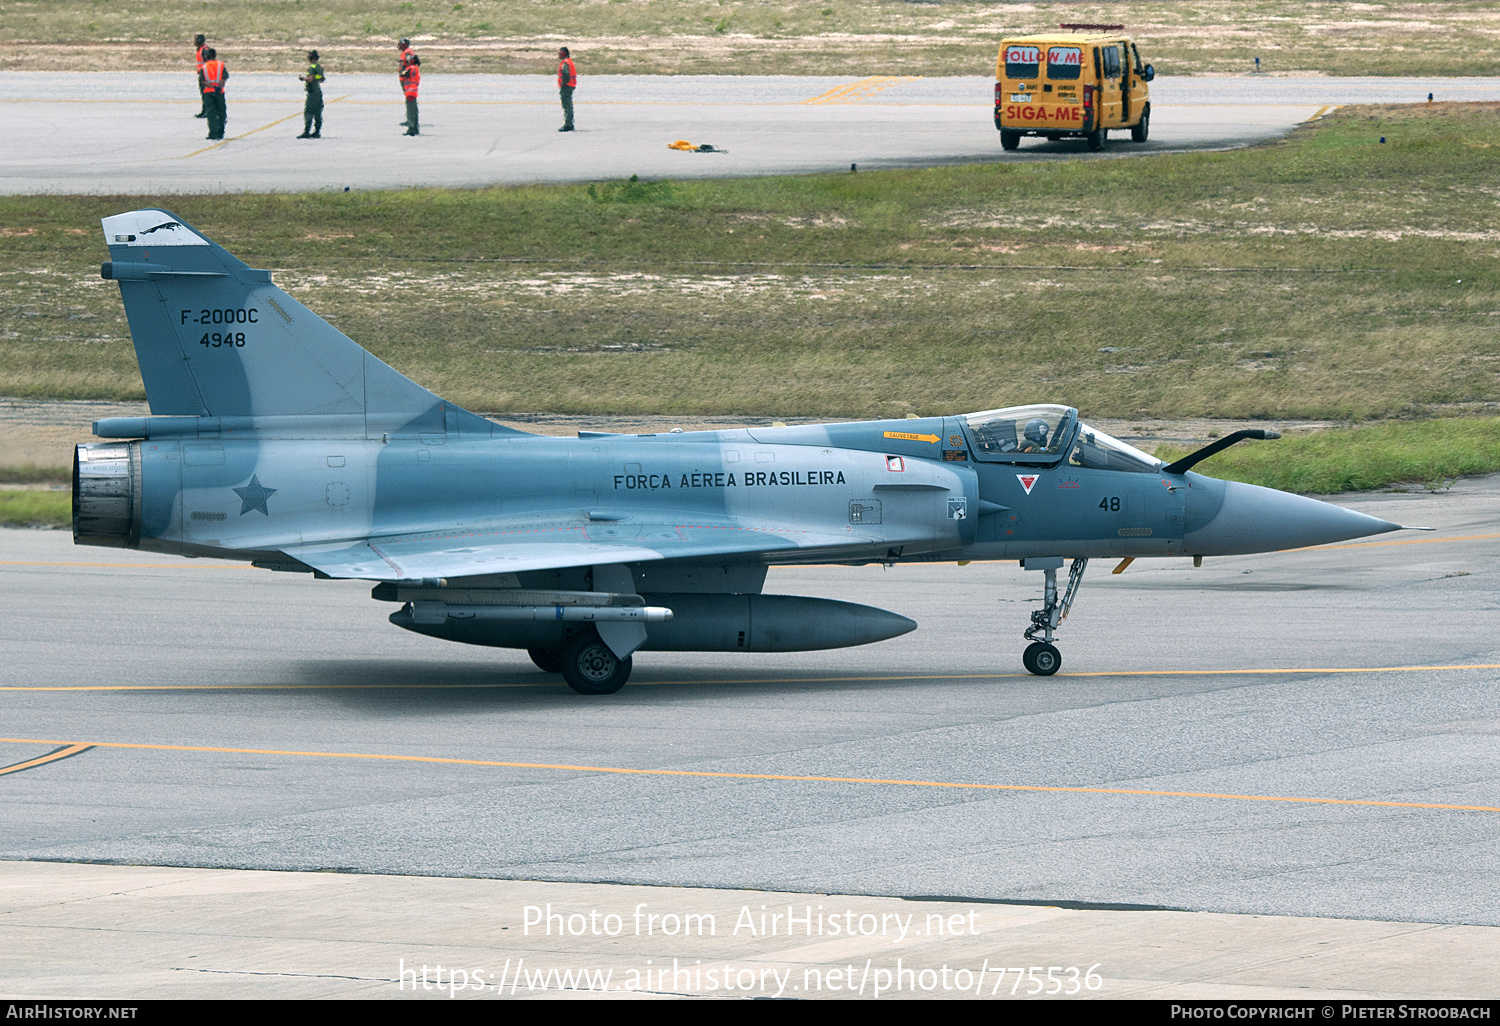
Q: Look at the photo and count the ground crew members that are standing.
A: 6